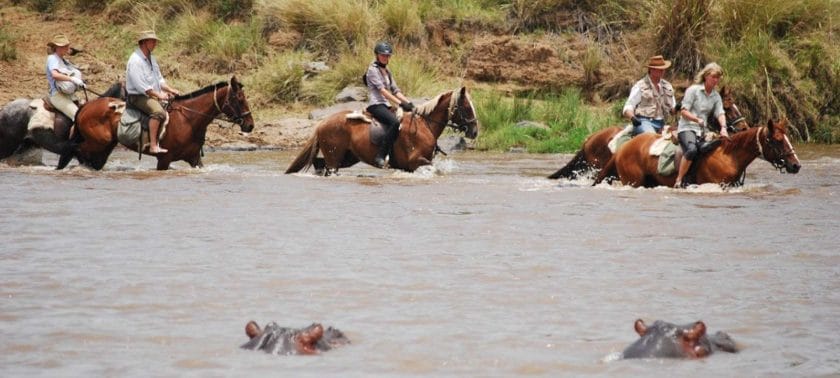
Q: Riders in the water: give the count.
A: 5